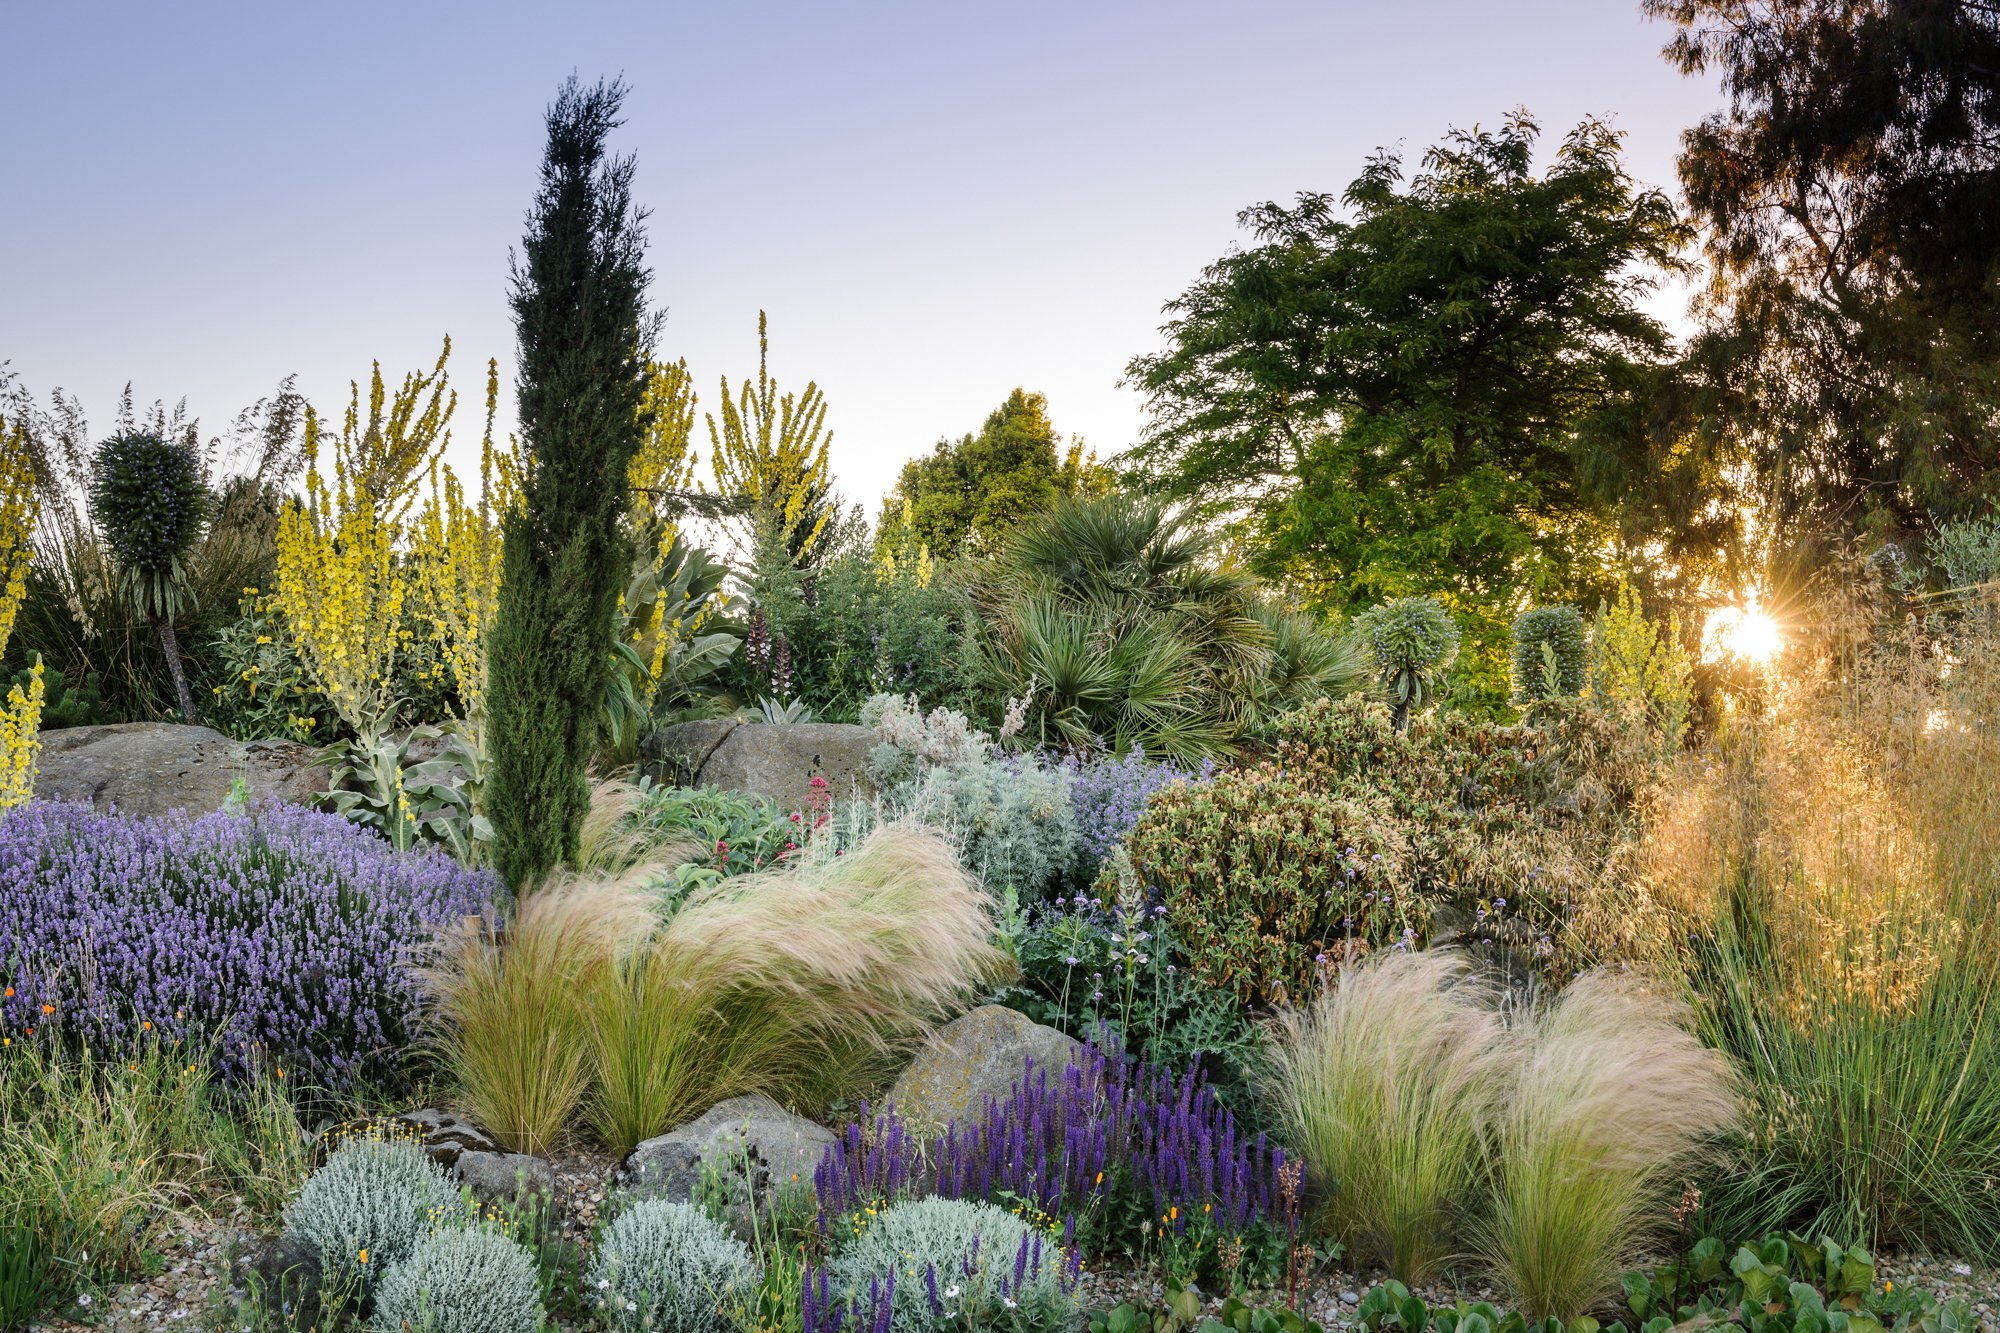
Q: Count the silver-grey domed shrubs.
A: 4